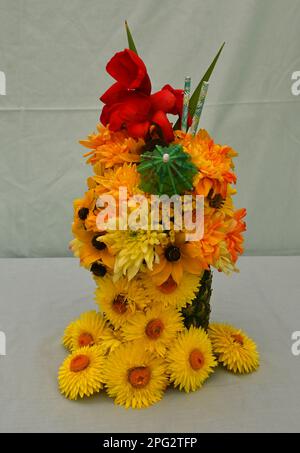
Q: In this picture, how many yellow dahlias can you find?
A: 8